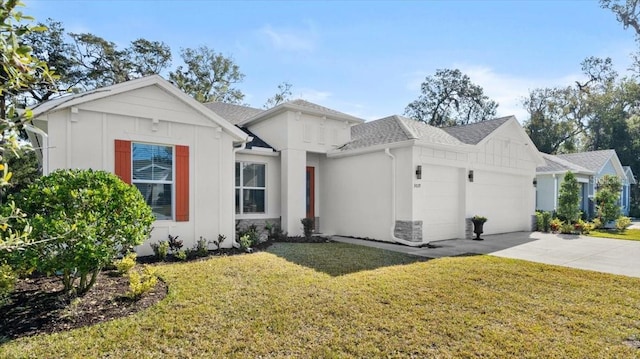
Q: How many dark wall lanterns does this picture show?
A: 3